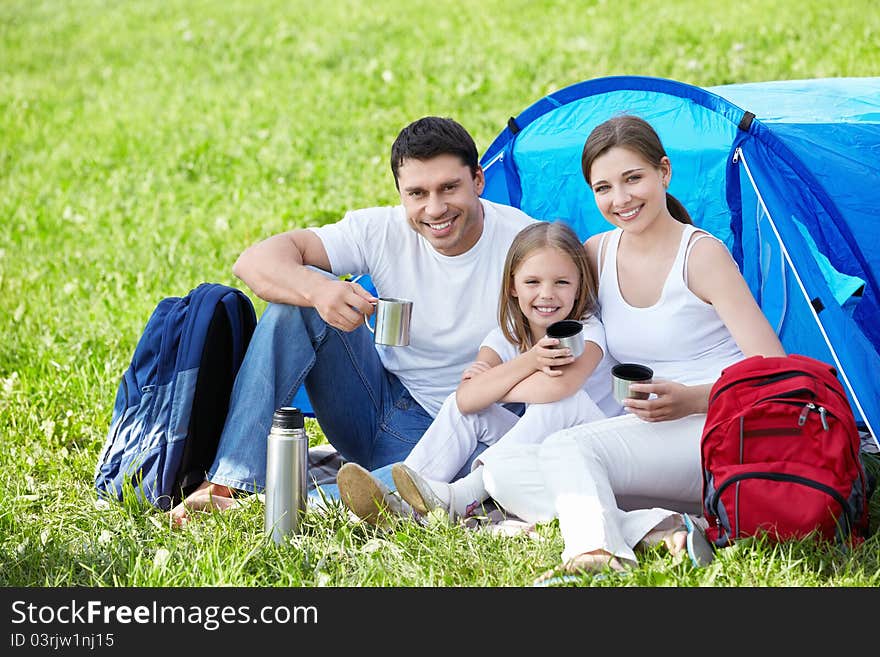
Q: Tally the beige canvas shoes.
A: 2